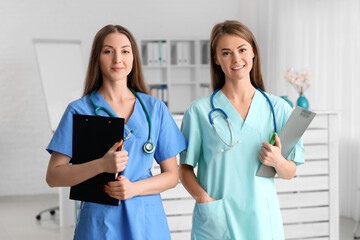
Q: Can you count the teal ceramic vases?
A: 2